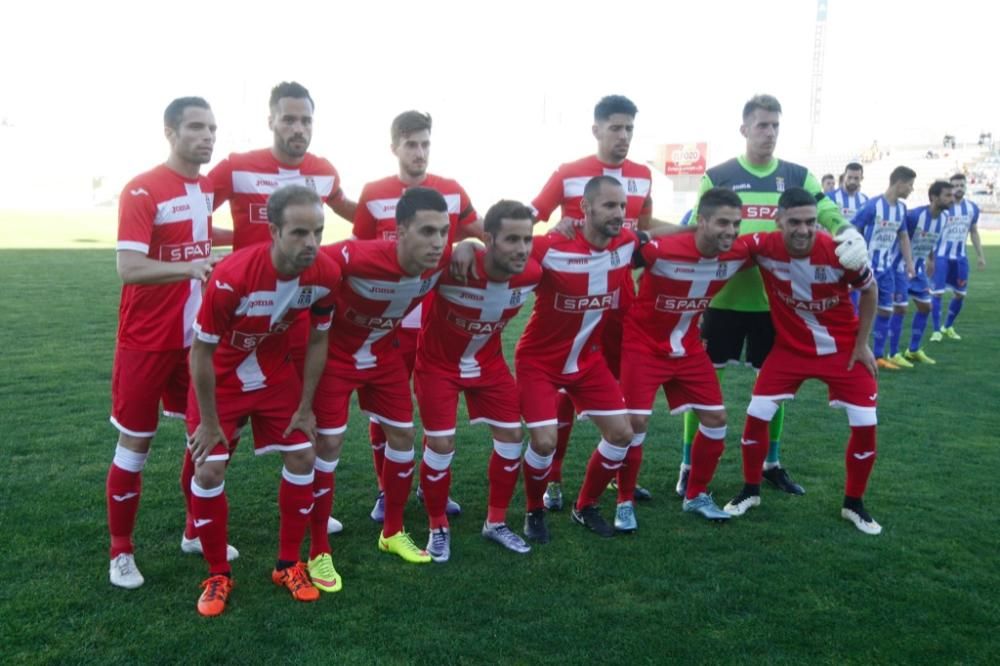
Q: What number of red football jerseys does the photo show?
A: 10